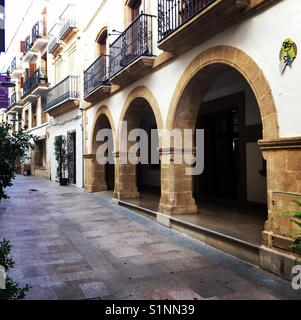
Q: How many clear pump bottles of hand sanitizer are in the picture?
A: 0